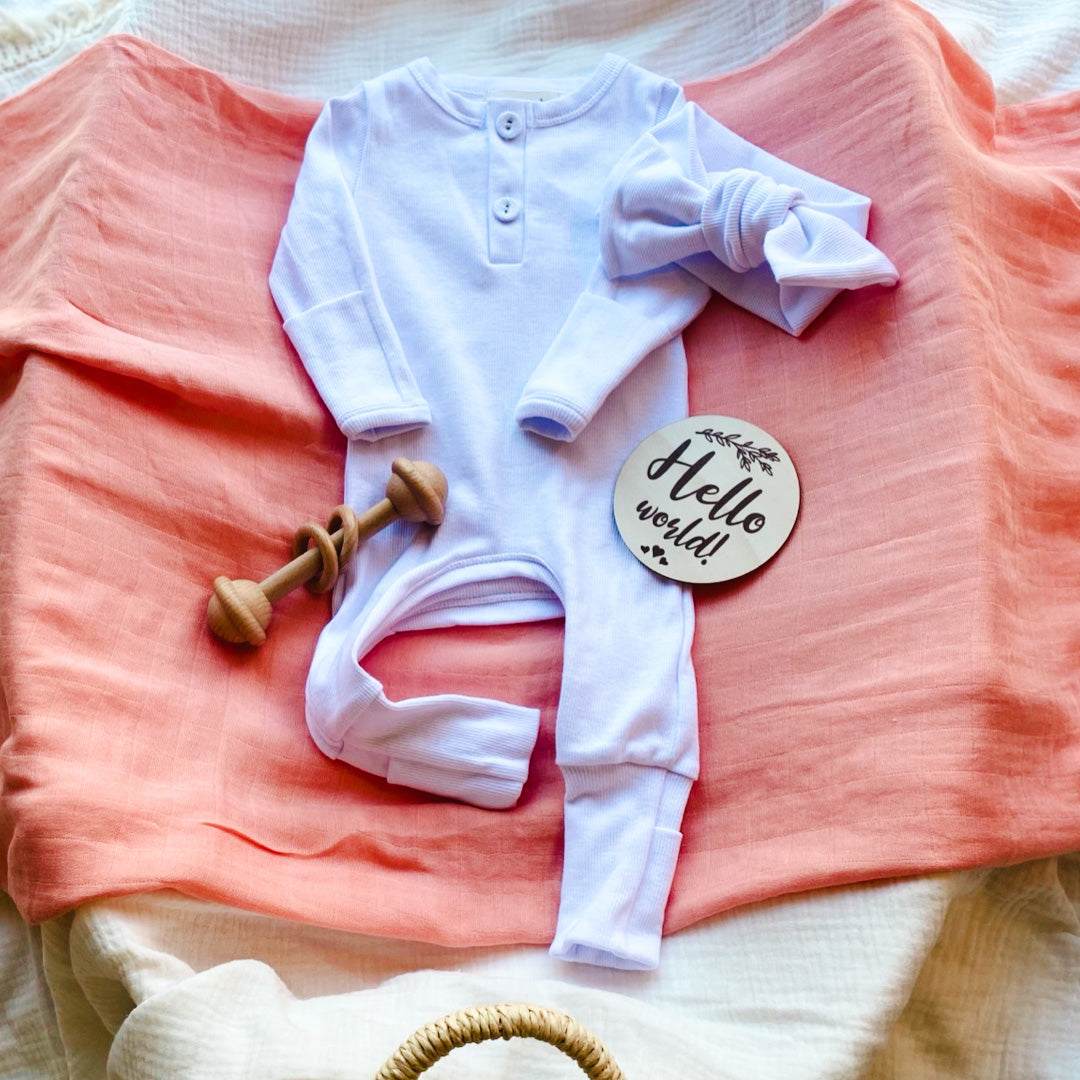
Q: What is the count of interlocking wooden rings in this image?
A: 2